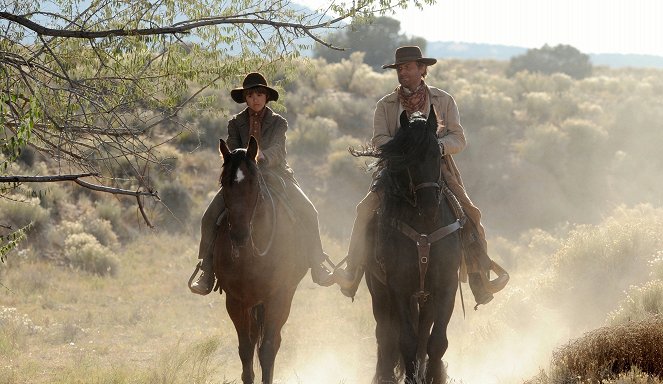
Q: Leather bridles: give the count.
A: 2